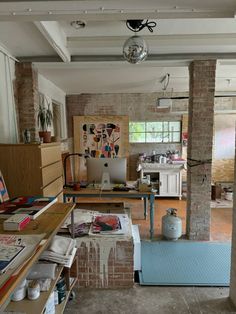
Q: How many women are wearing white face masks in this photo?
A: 0